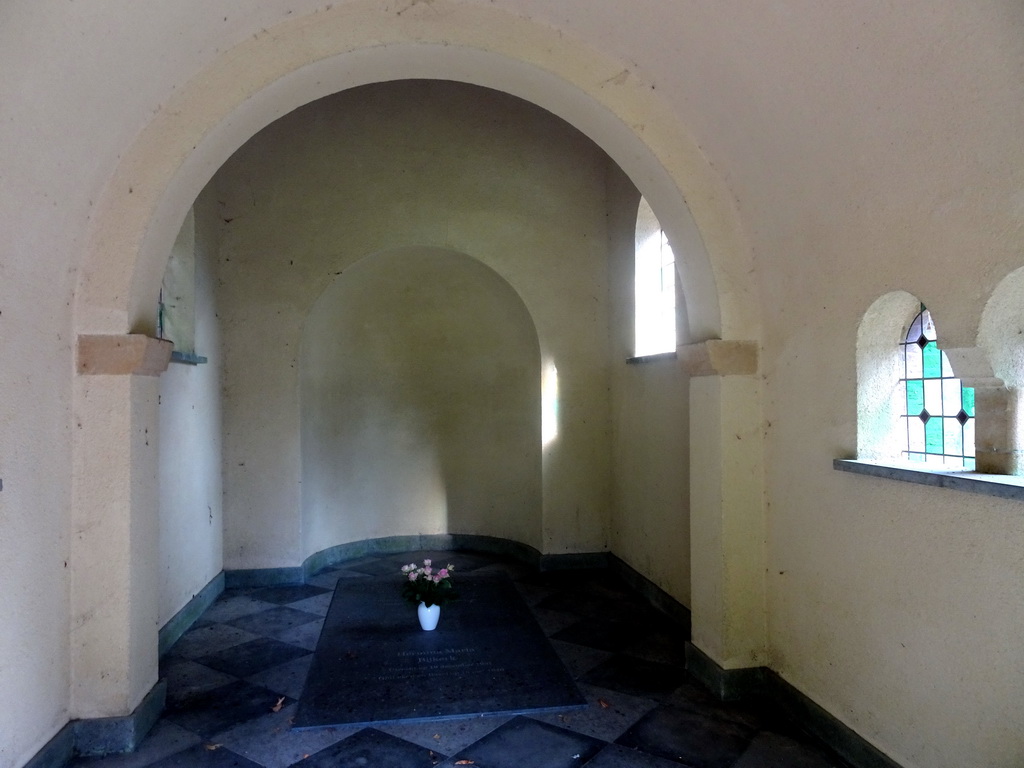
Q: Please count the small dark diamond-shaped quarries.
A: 3